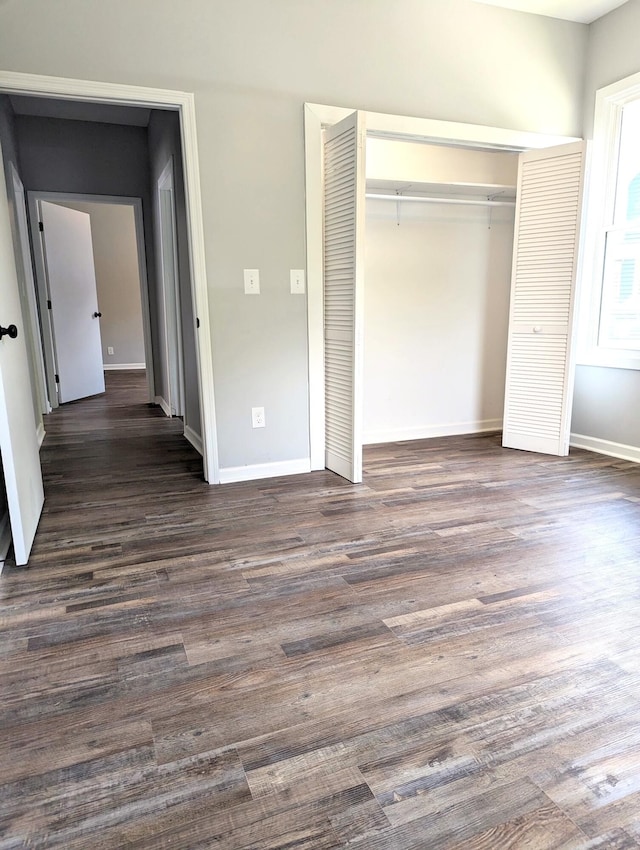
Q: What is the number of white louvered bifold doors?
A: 2